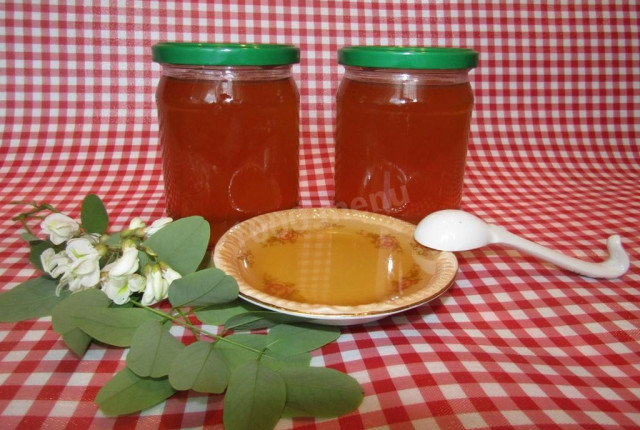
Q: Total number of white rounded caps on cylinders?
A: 0